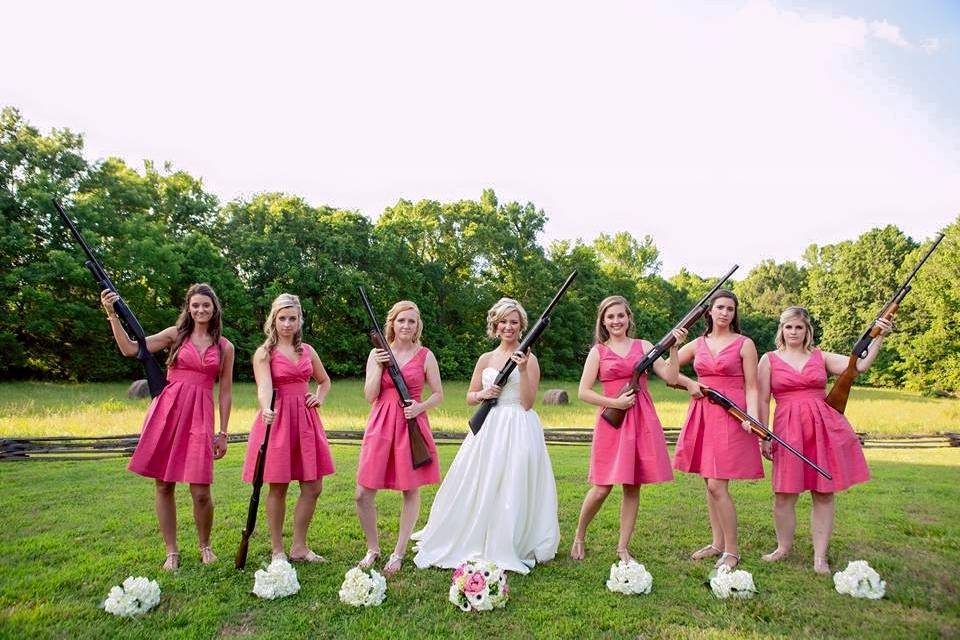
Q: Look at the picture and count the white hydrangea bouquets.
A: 6